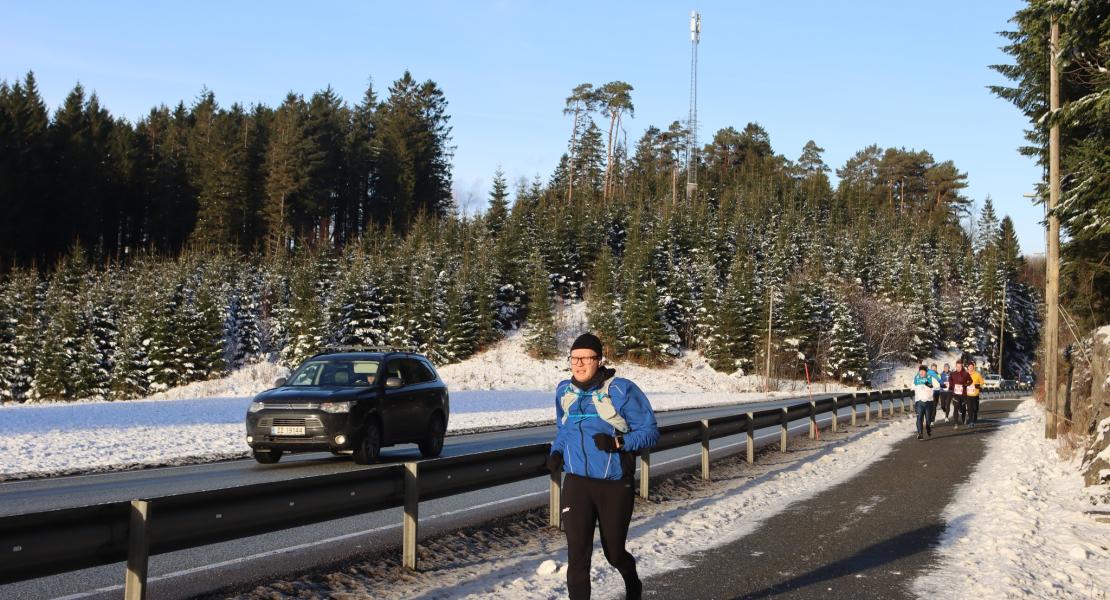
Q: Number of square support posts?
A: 15